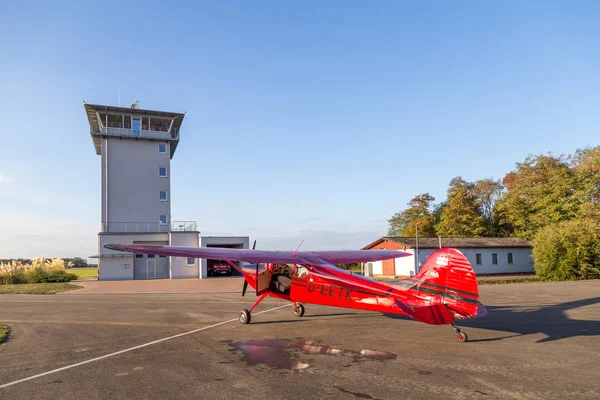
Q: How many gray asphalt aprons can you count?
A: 1